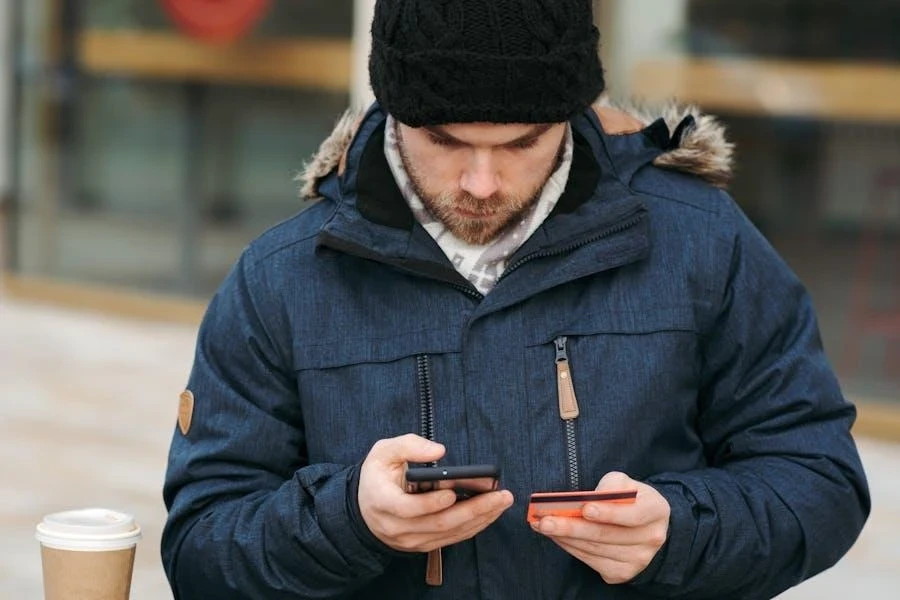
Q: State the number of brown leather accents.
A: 3